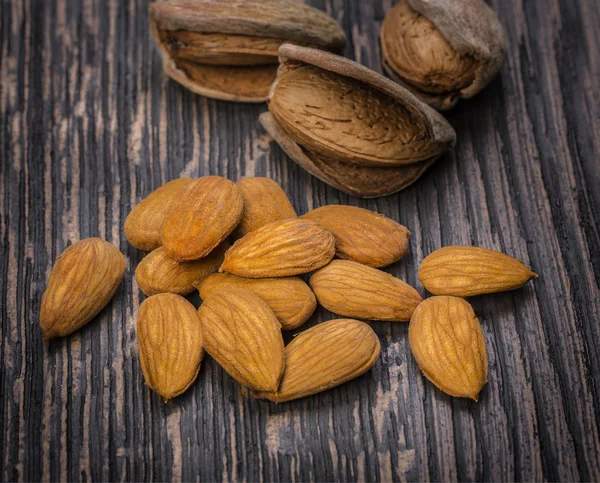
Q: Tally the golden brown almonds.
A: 14